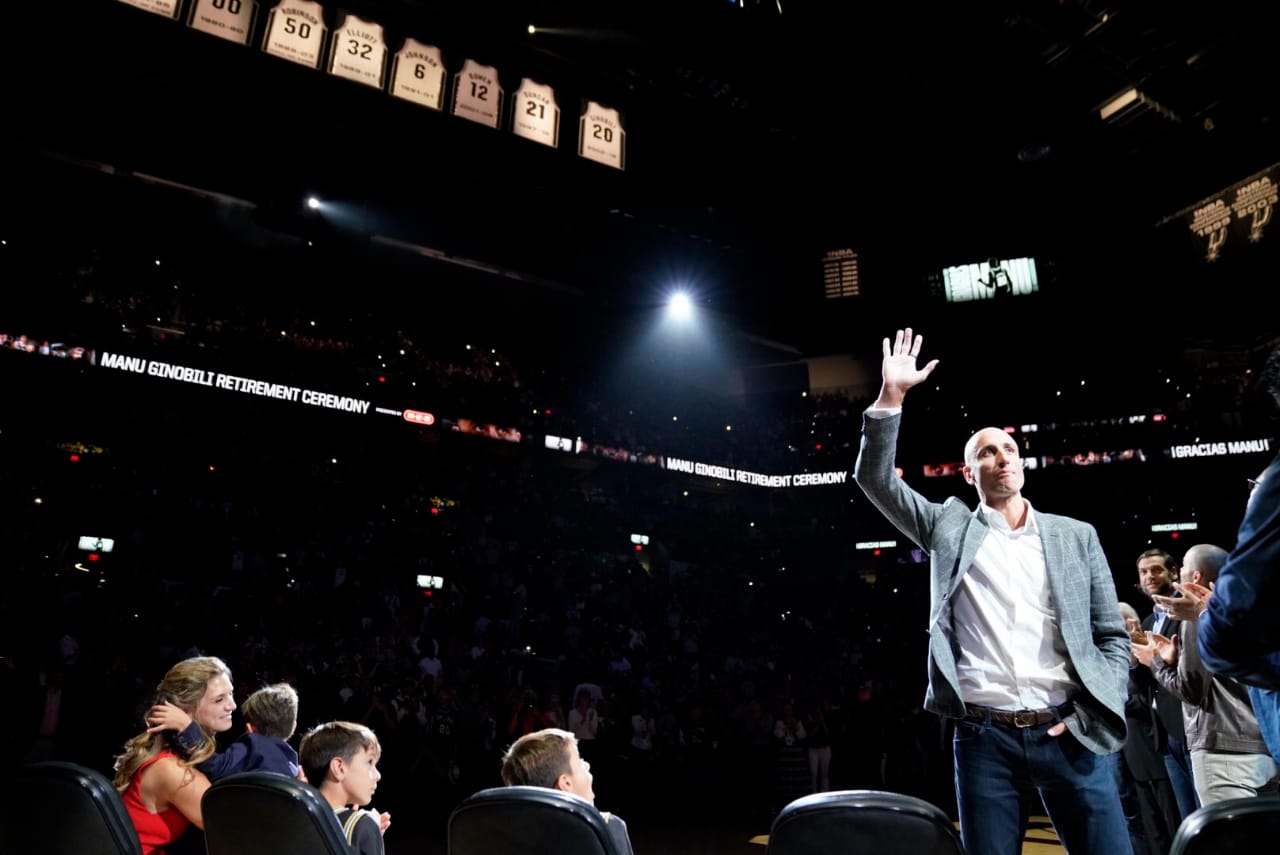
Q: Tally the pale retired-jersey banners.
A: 8